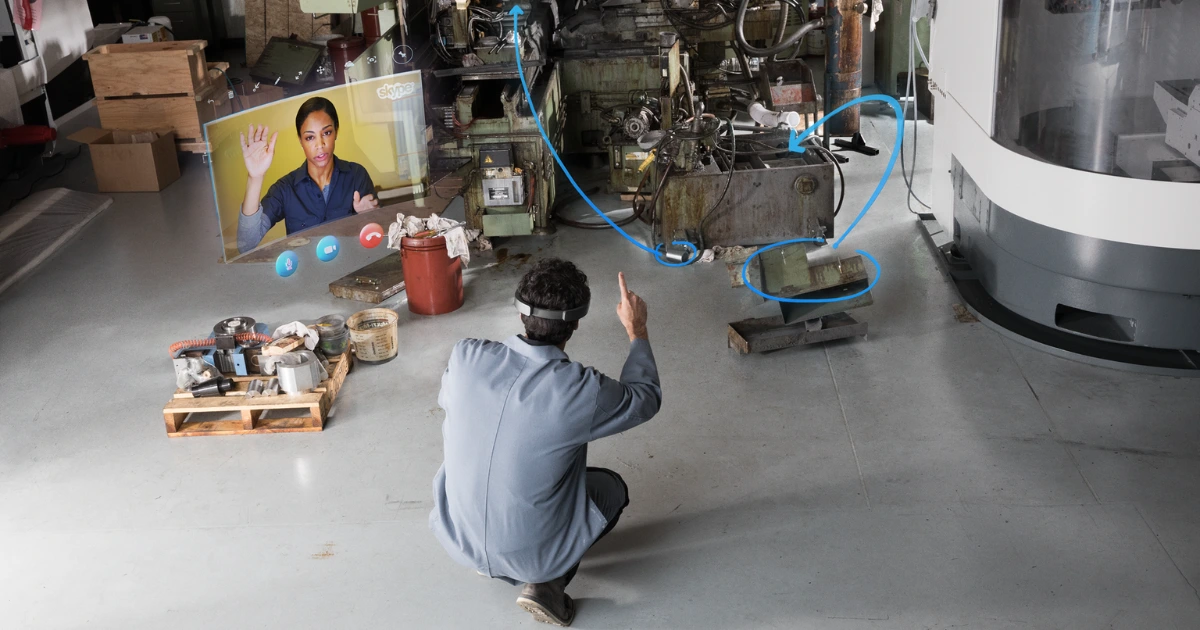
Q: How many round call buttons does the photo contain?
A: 3